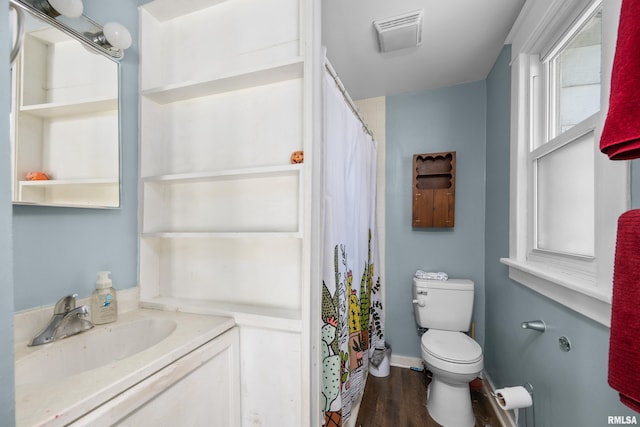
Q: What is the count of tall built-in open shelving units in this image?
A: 1